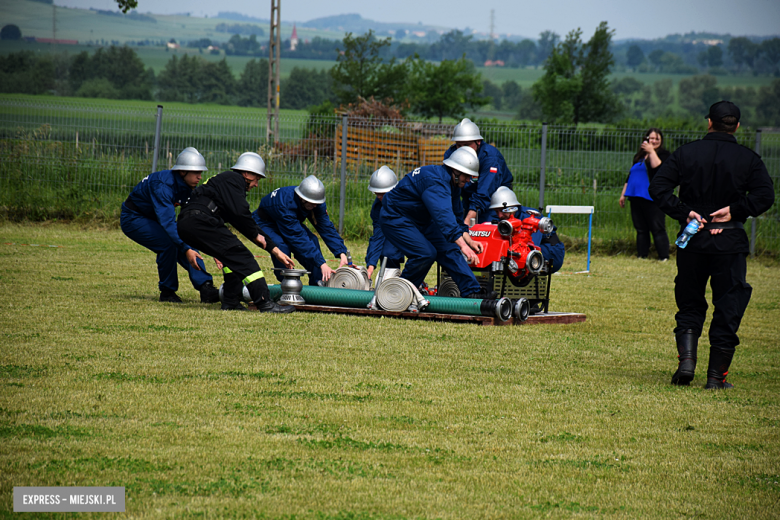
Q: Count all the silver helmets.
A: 7